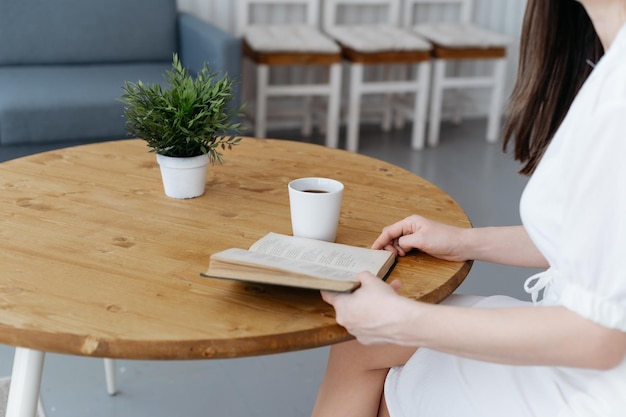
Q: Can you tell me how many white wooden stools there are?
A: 3